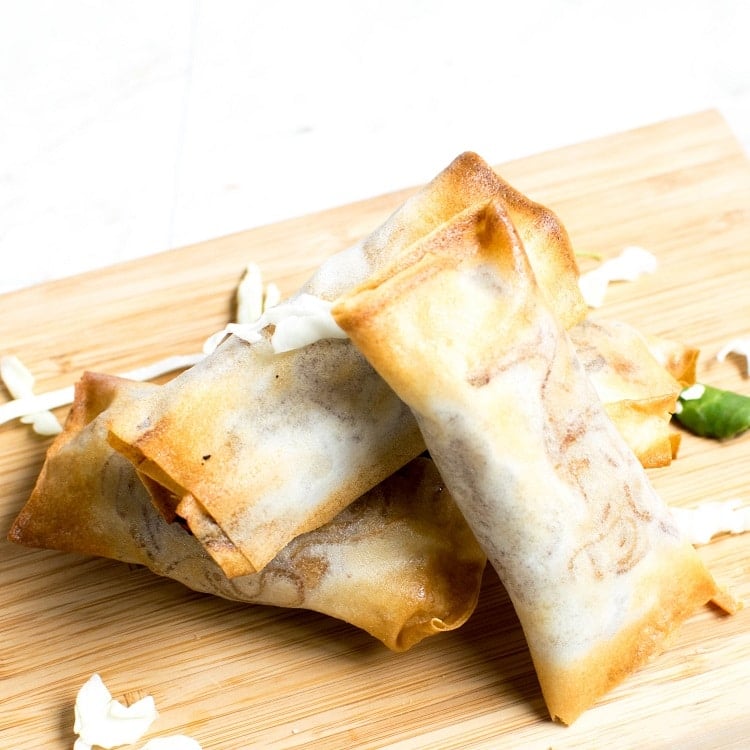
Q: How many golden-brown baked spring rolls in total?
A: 4